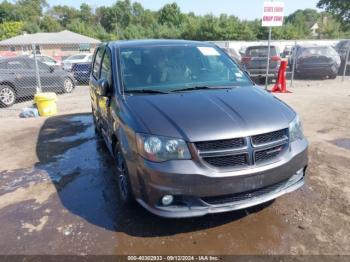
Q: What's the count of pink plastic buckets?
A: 0